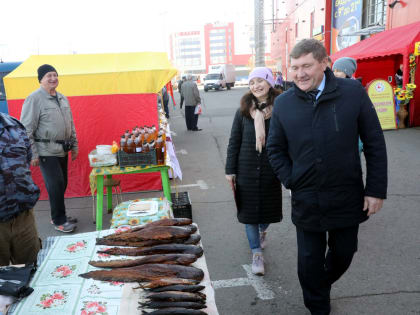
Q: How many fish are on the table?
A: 11